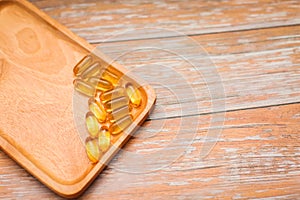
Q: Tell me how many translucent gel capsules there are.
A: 14